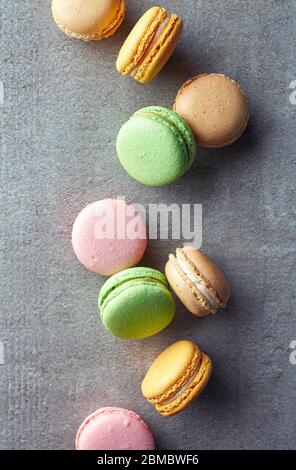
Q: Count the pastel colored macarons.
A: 9